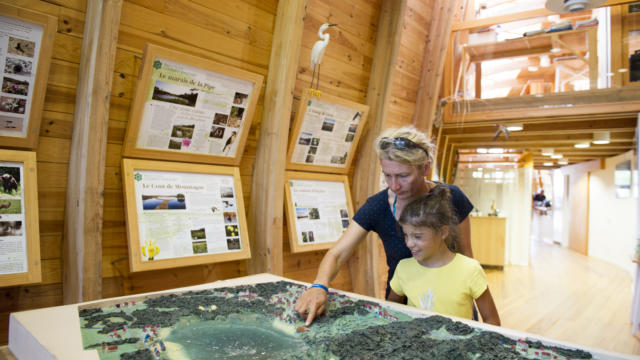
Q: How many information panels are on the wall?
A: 6